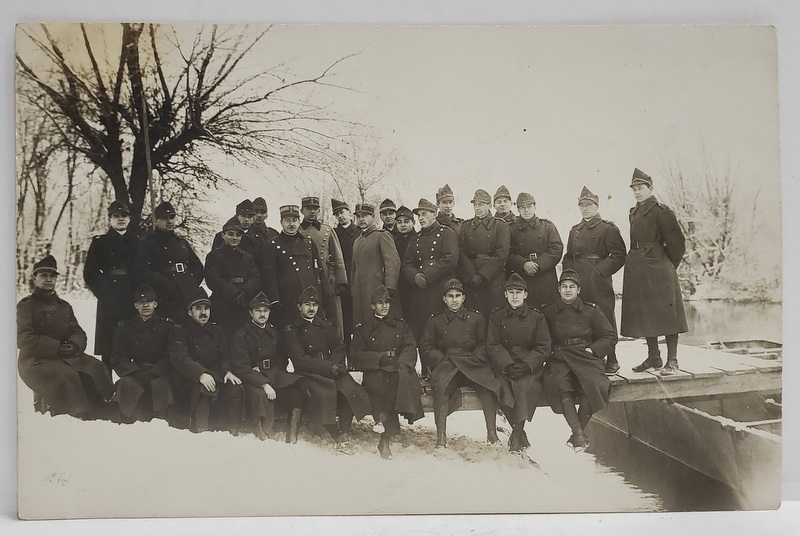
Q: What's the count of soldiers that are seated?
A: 9